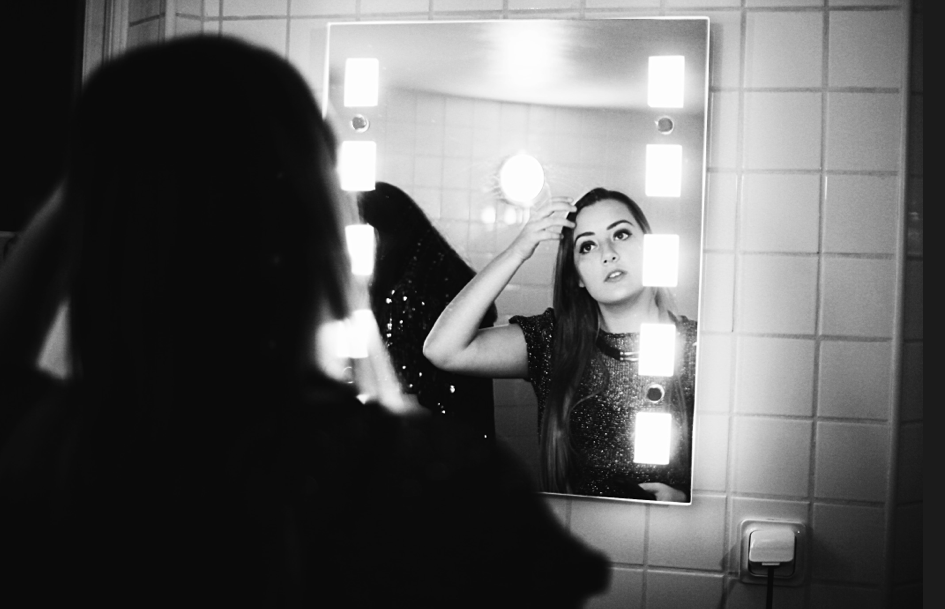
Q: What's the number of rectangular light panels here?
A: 9